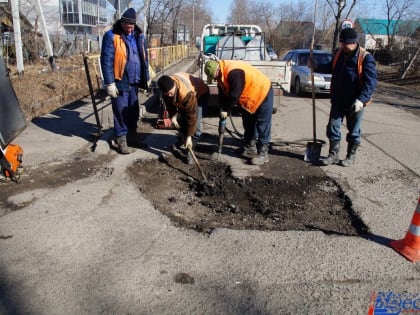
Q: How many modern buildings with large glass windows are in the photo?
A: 1